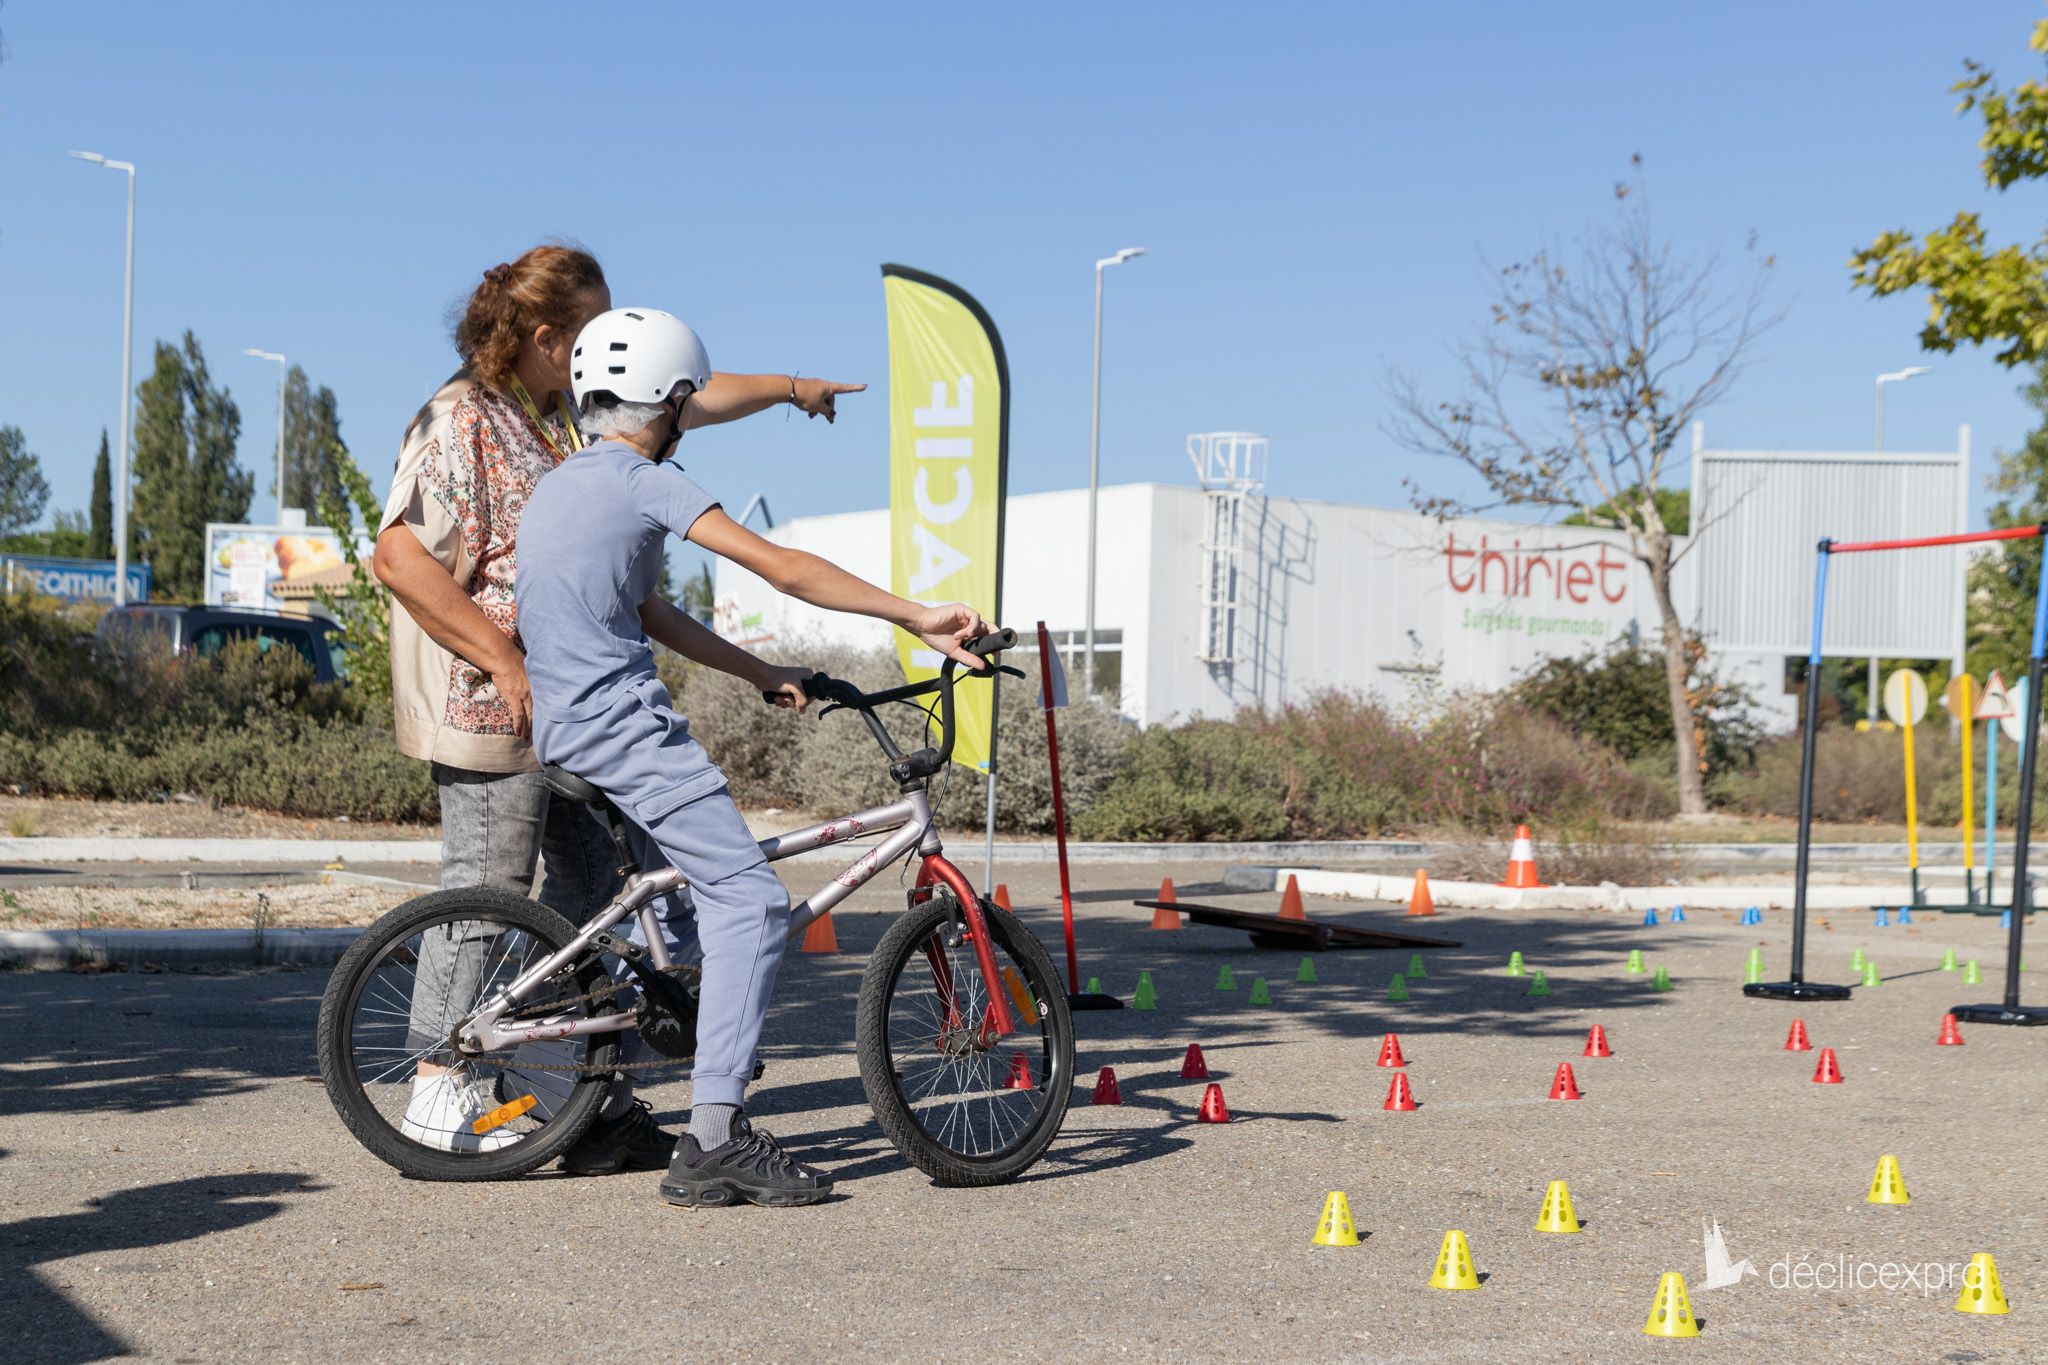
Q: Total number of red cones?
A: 11